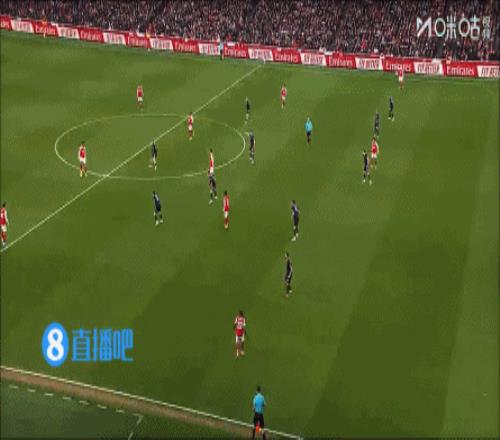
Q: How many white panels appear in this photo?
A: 10